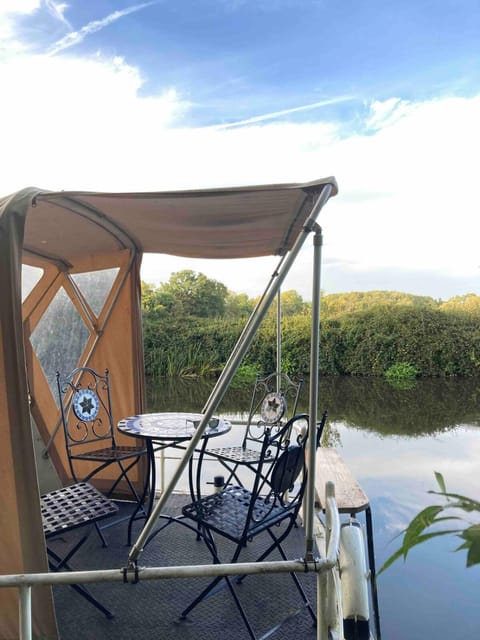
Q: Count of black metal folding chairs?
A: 4